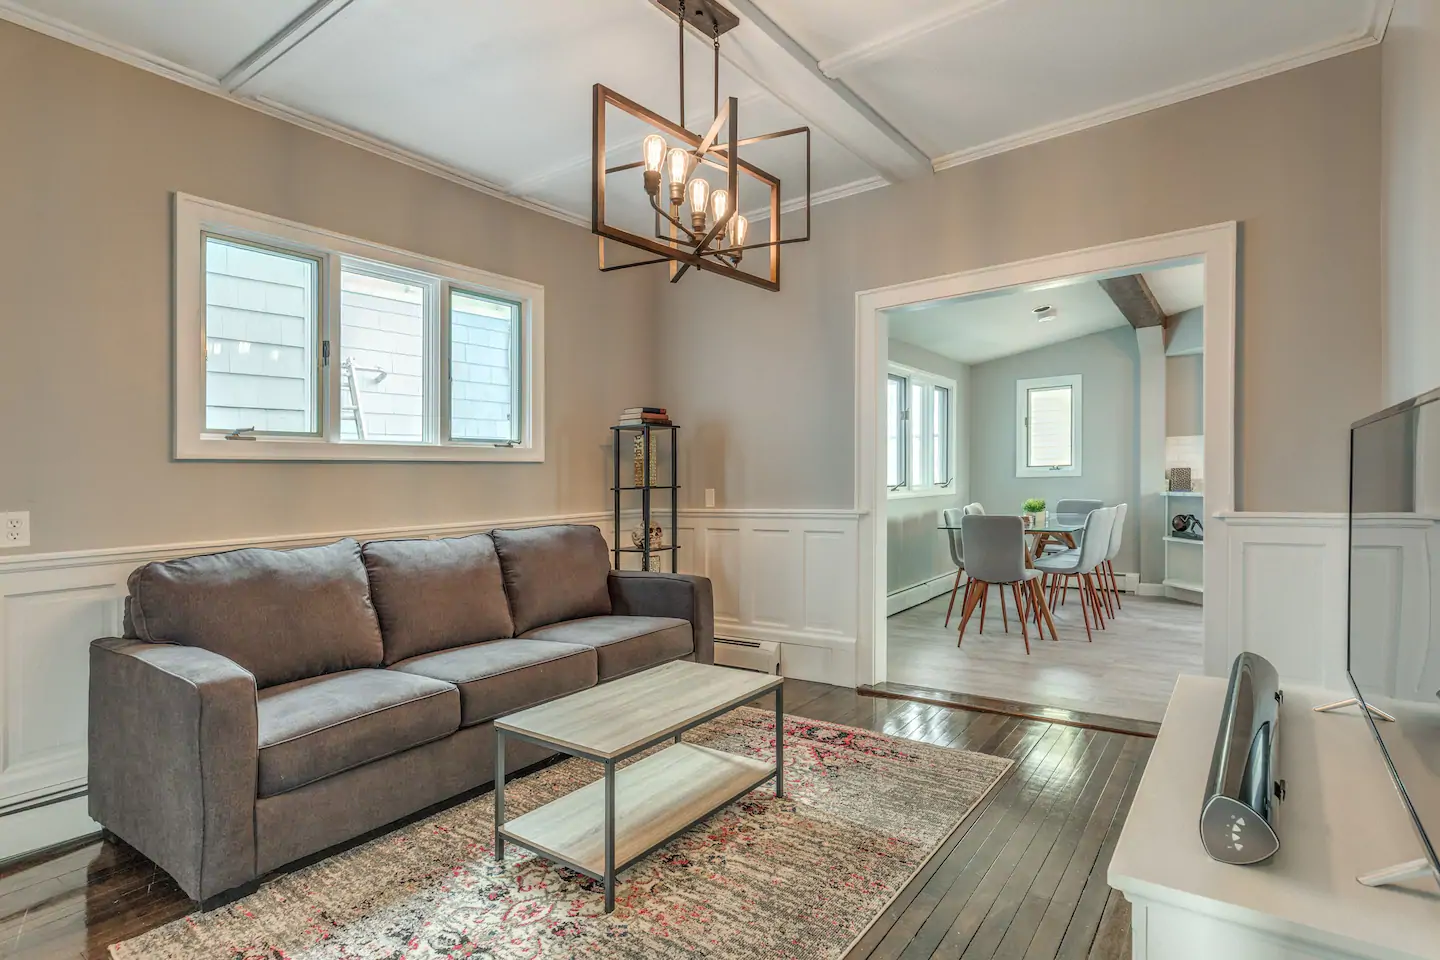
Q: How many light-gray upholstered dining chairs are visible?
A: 6